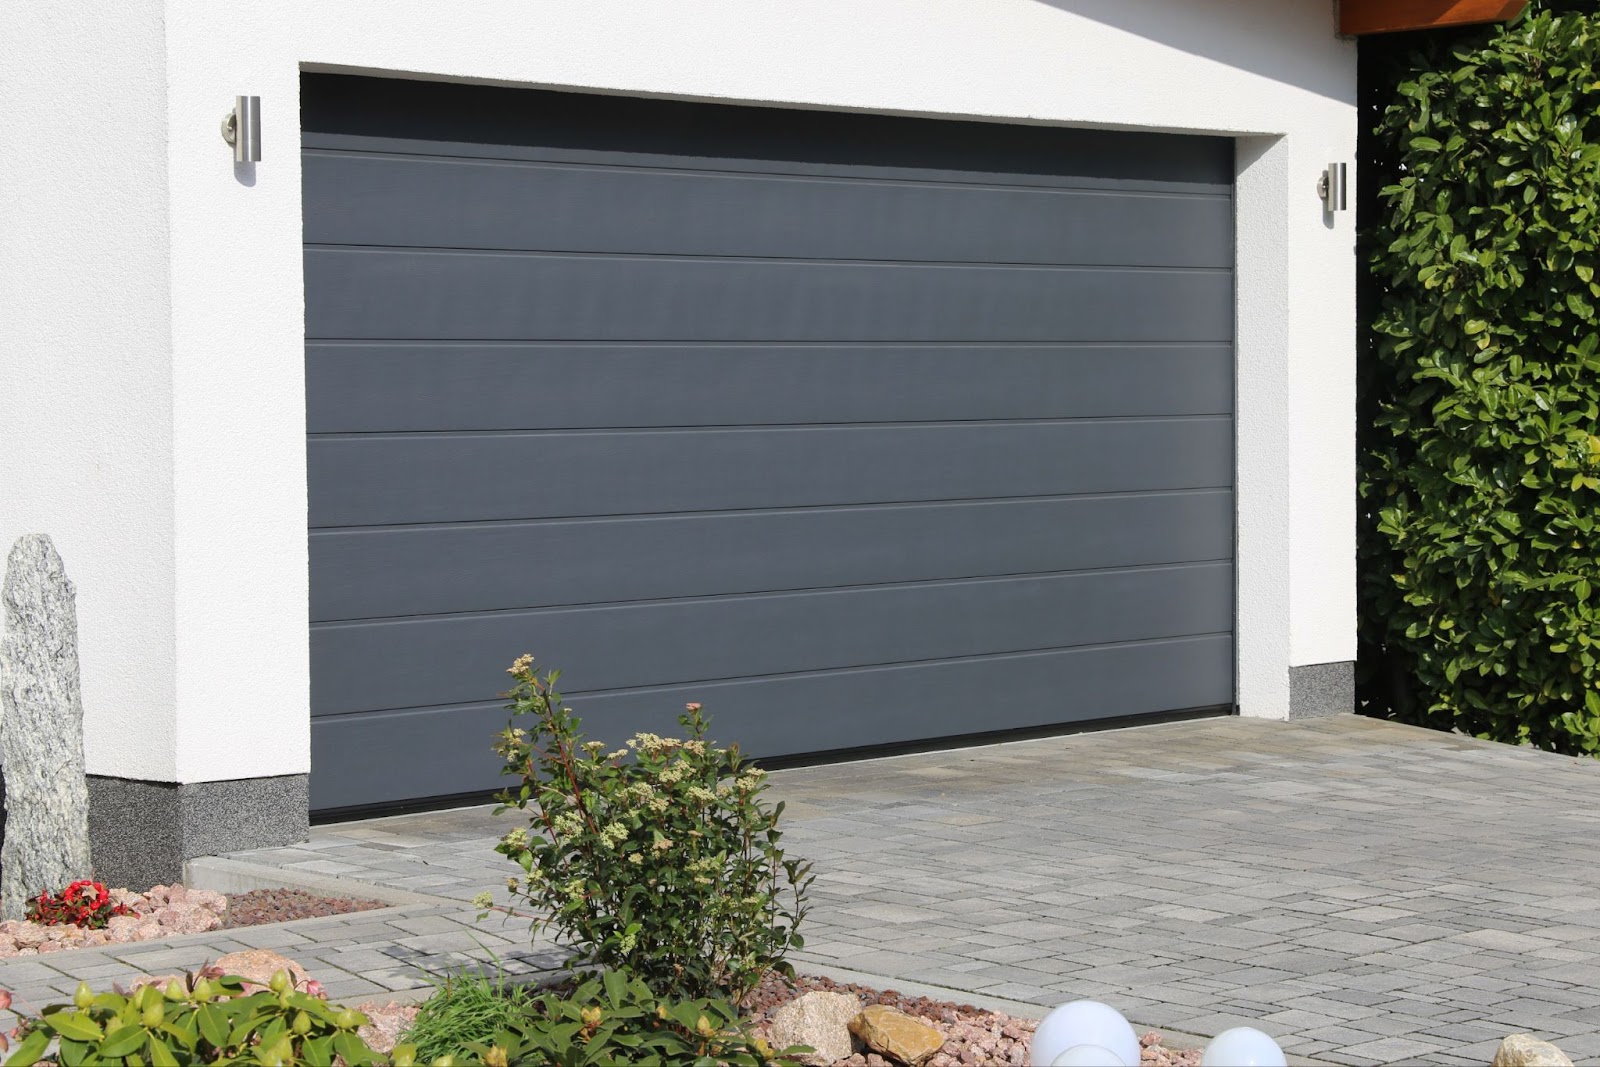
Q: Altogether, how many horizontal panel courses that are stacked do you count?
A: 8